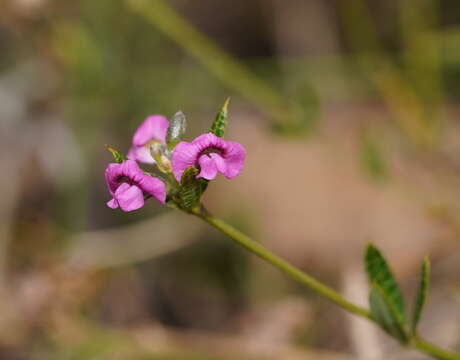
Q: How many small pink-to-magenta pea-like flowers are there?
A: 3